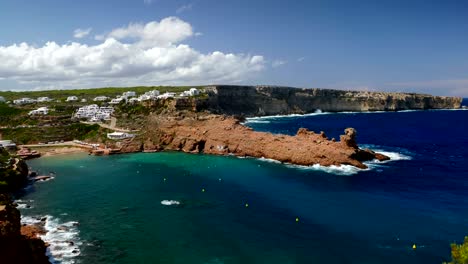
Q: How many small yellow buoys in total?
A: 5